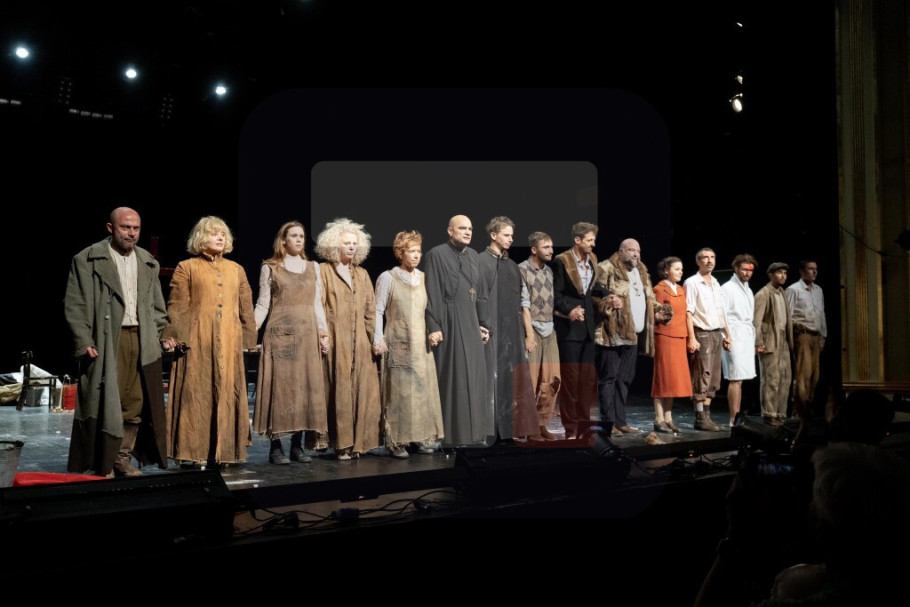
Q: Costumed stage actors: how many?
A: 15